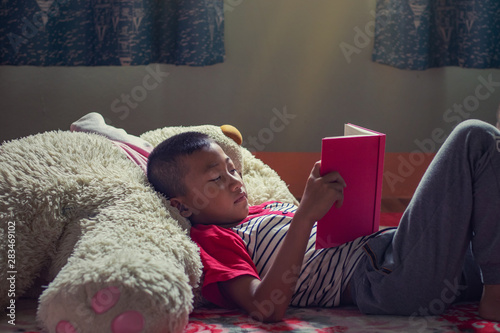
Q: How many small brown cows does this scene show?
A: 0